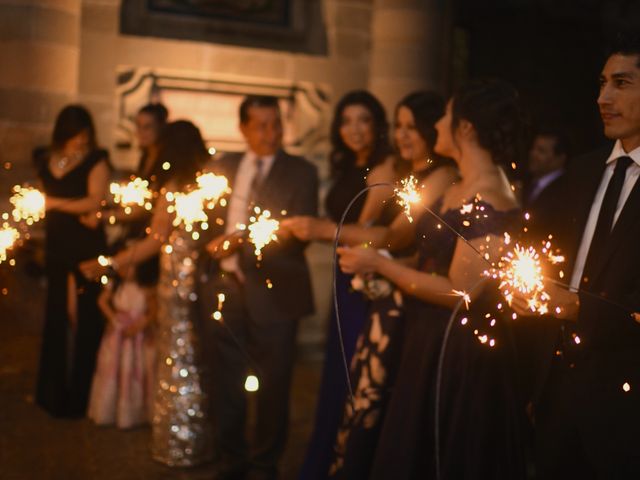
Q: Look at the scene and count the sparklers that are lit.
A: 8